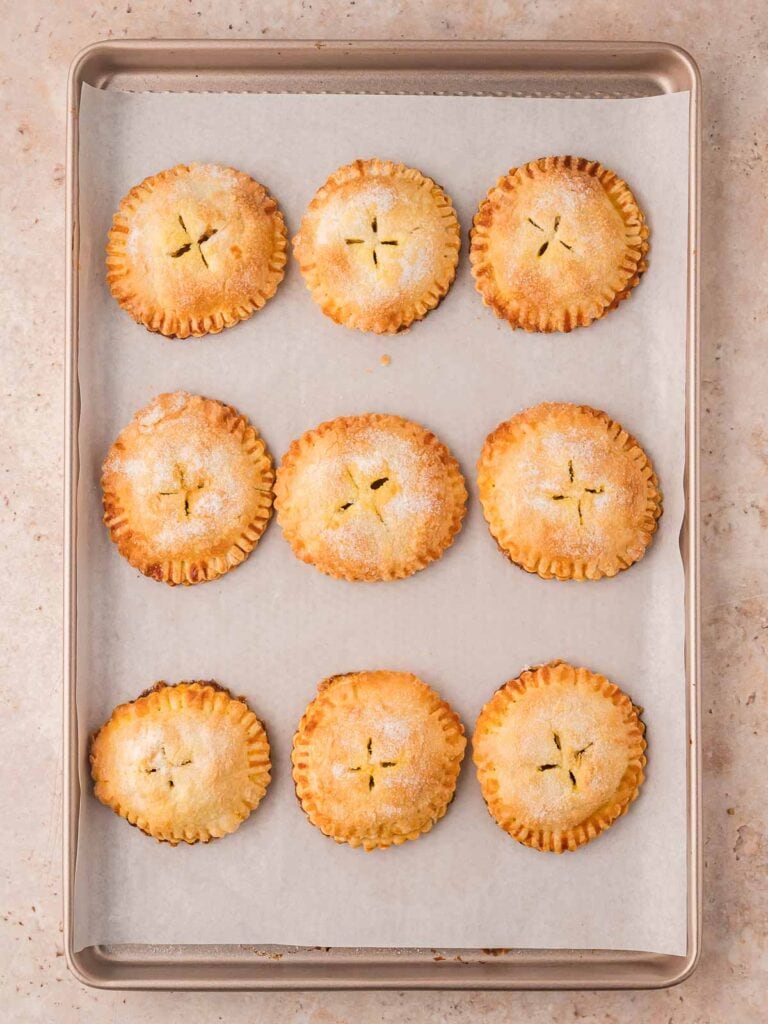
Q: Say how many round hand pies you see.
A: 9